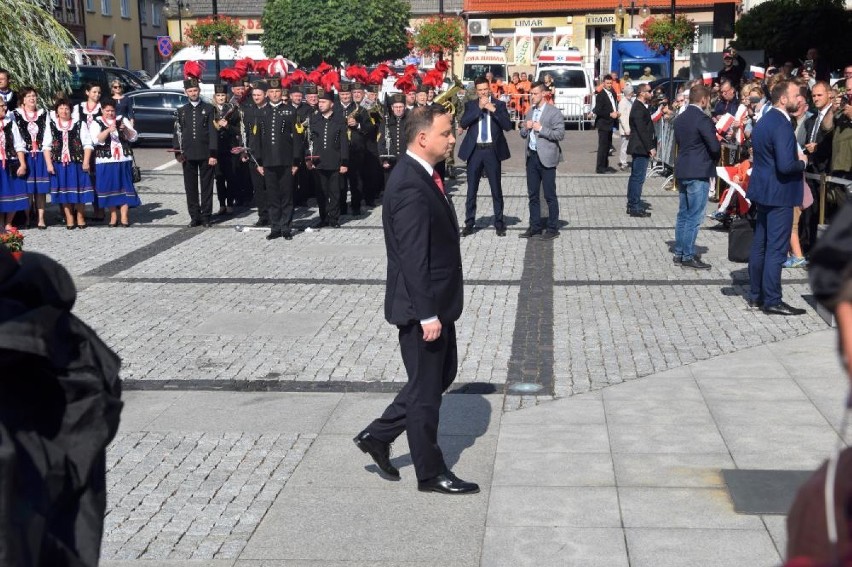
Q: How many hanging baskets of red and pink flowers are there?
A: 3